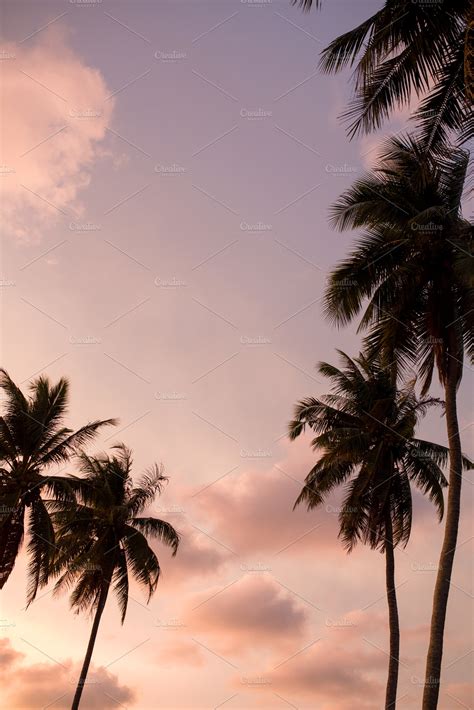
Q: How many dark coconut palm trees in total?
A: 5